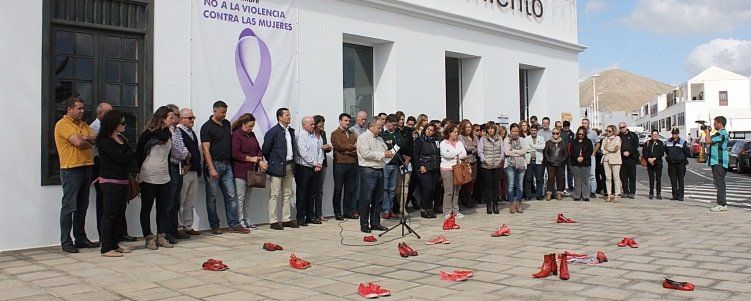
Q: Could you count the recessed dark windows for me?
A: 3